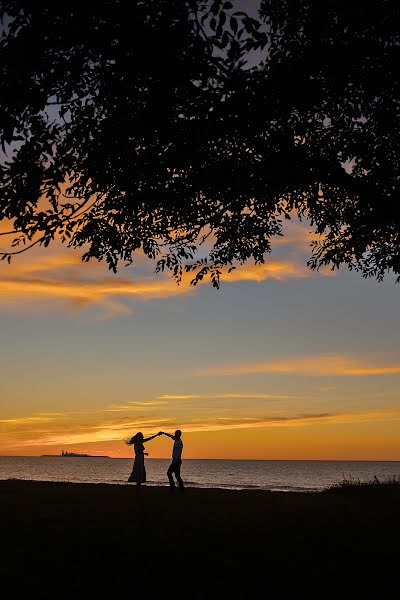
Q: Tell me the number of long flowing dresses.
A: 1